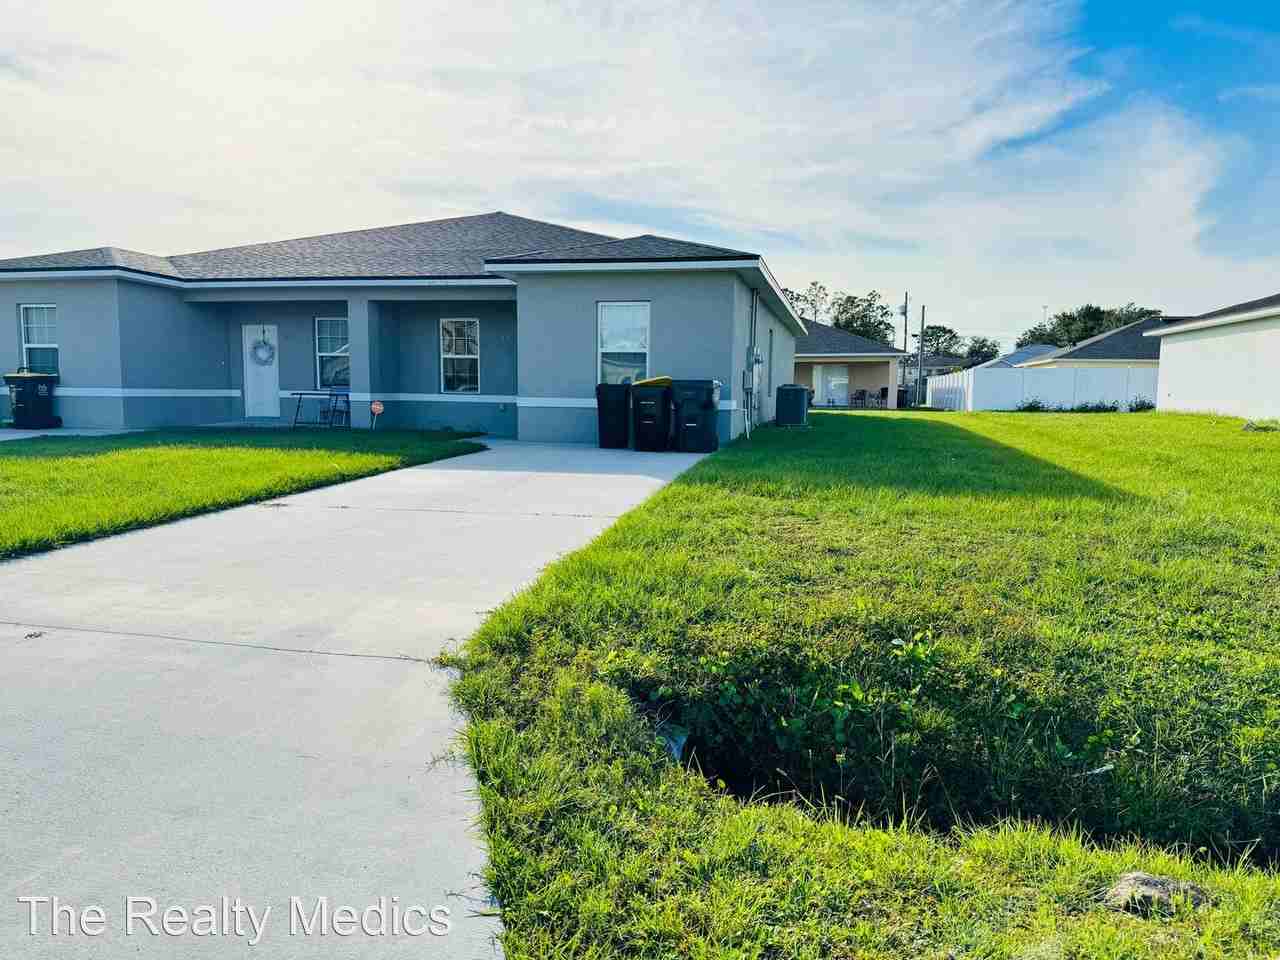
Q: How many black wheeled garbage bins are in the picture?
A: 4